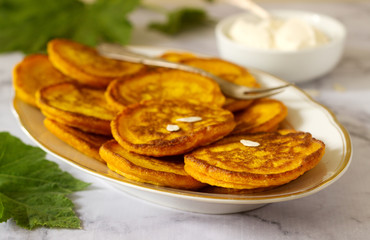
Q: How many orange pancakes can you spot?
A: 11